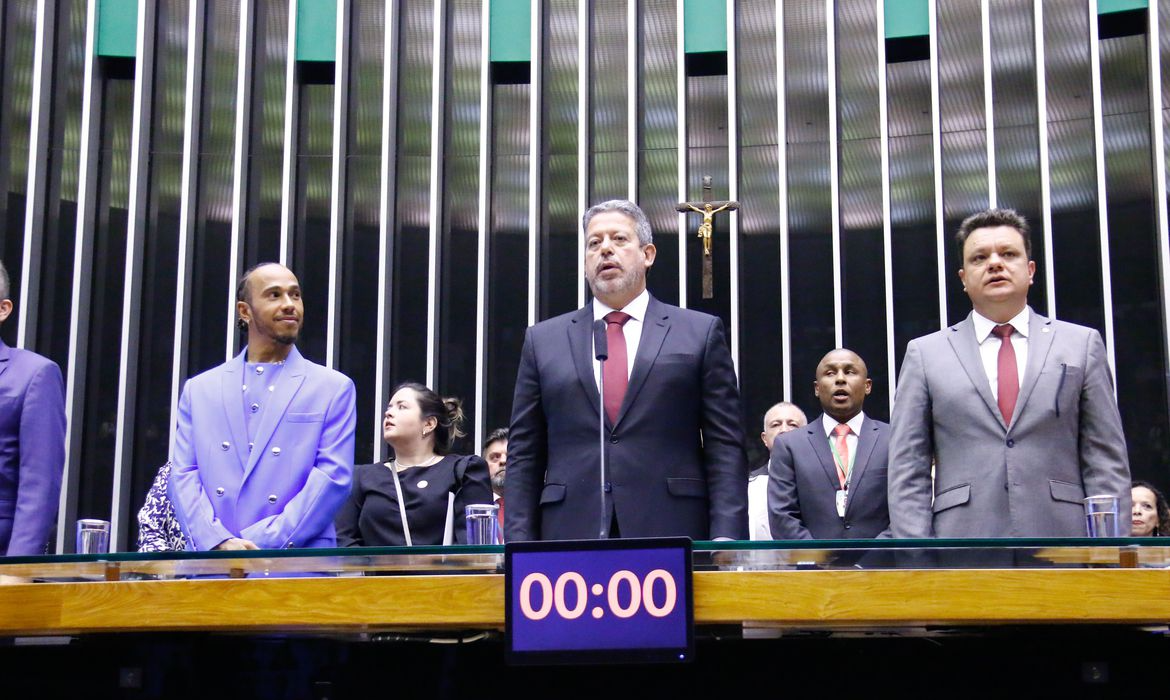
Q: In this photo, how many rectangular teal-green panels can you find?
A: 6